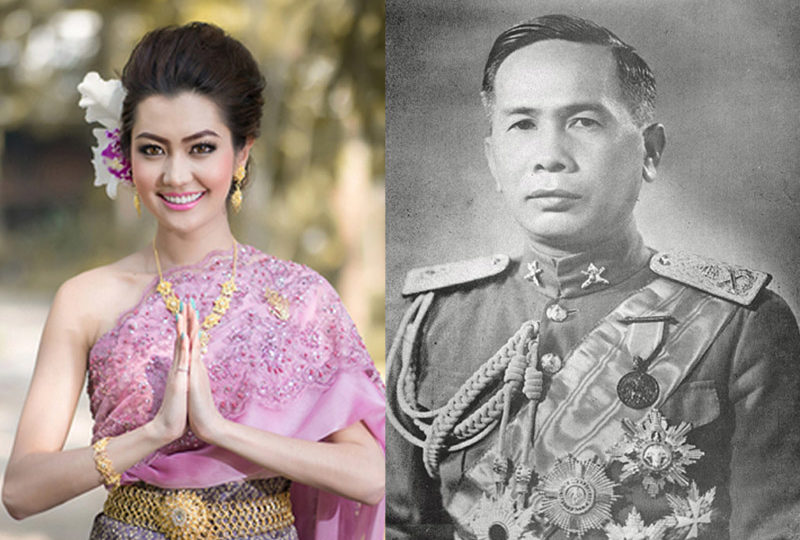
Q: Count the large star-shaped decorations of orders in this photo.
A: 5